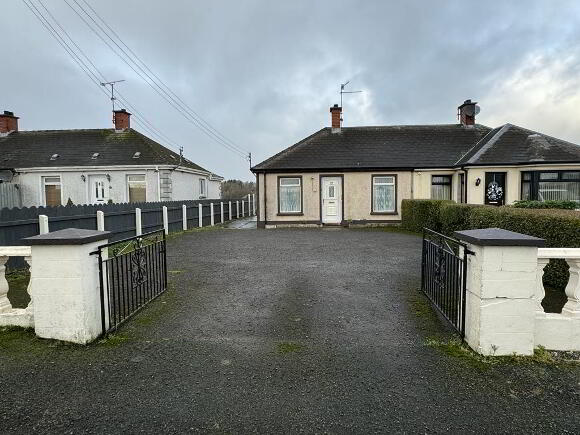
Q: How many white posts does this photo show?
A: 13